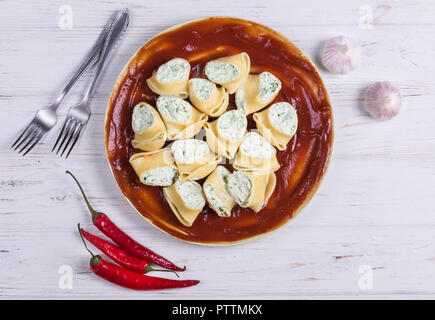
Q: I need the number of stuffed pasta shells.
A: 14